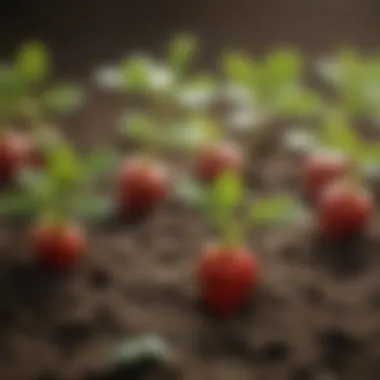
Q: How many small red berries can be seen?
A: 7